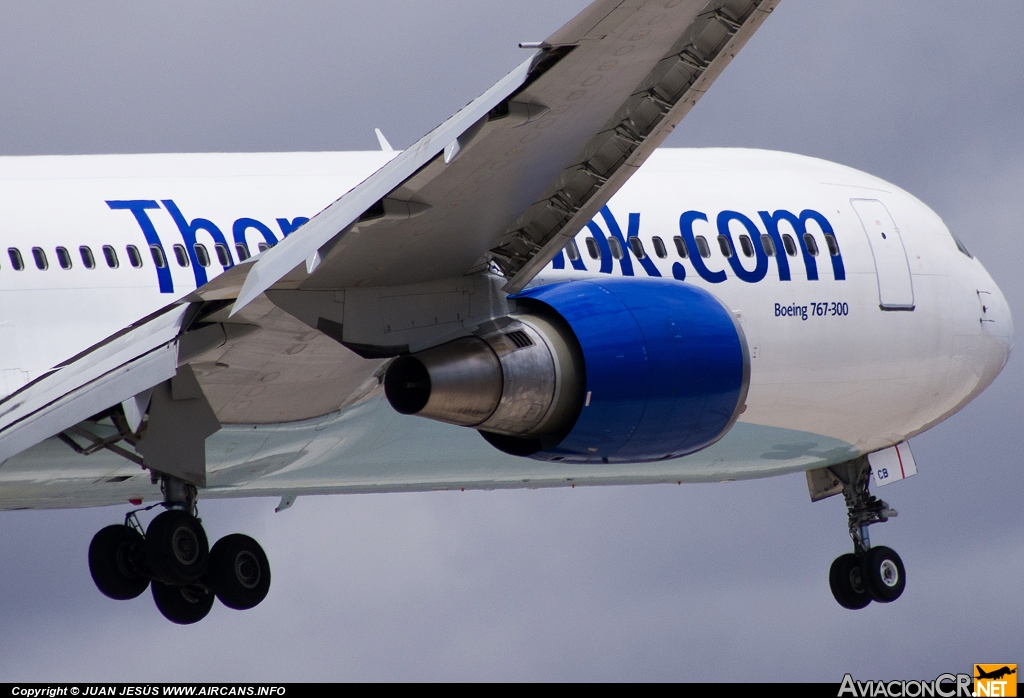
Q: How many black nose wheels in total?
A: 2